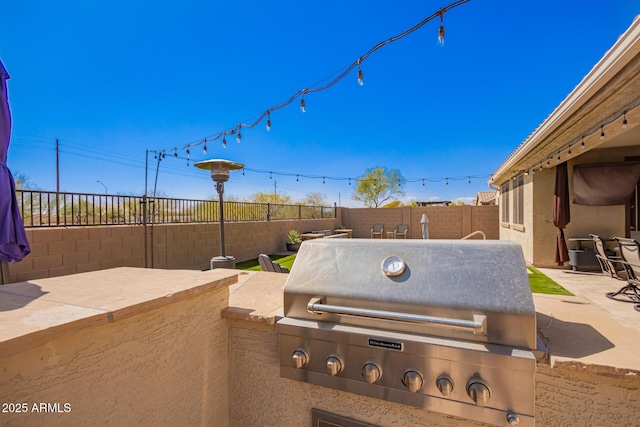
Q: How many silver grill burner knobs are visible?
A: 6